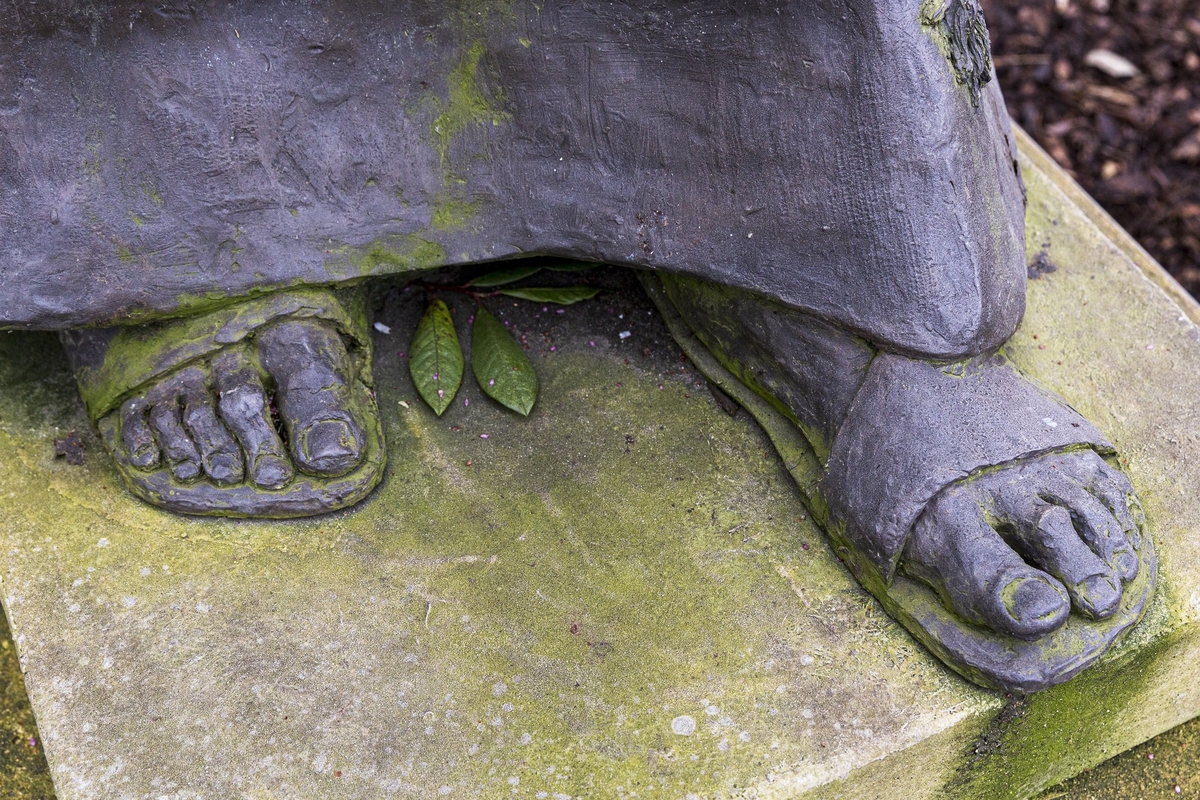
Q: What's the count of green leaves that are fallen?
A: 4